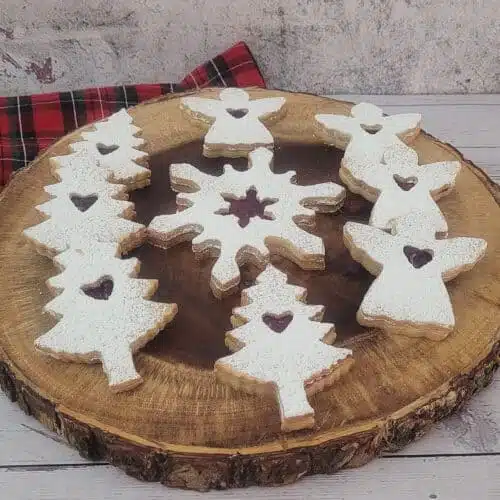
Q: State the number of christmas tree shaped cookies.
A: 4